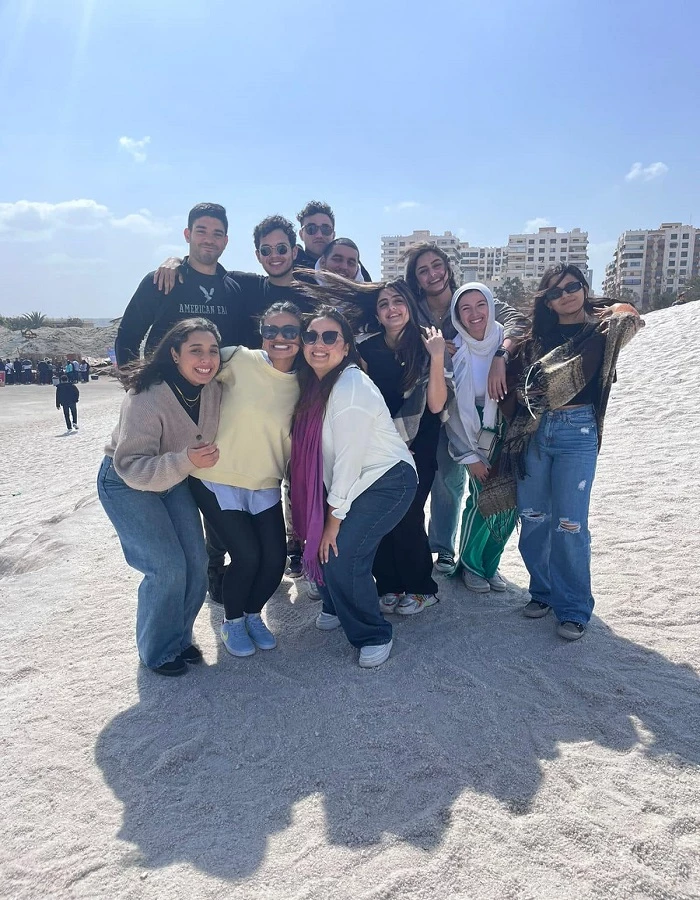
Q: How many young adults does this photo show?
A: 11